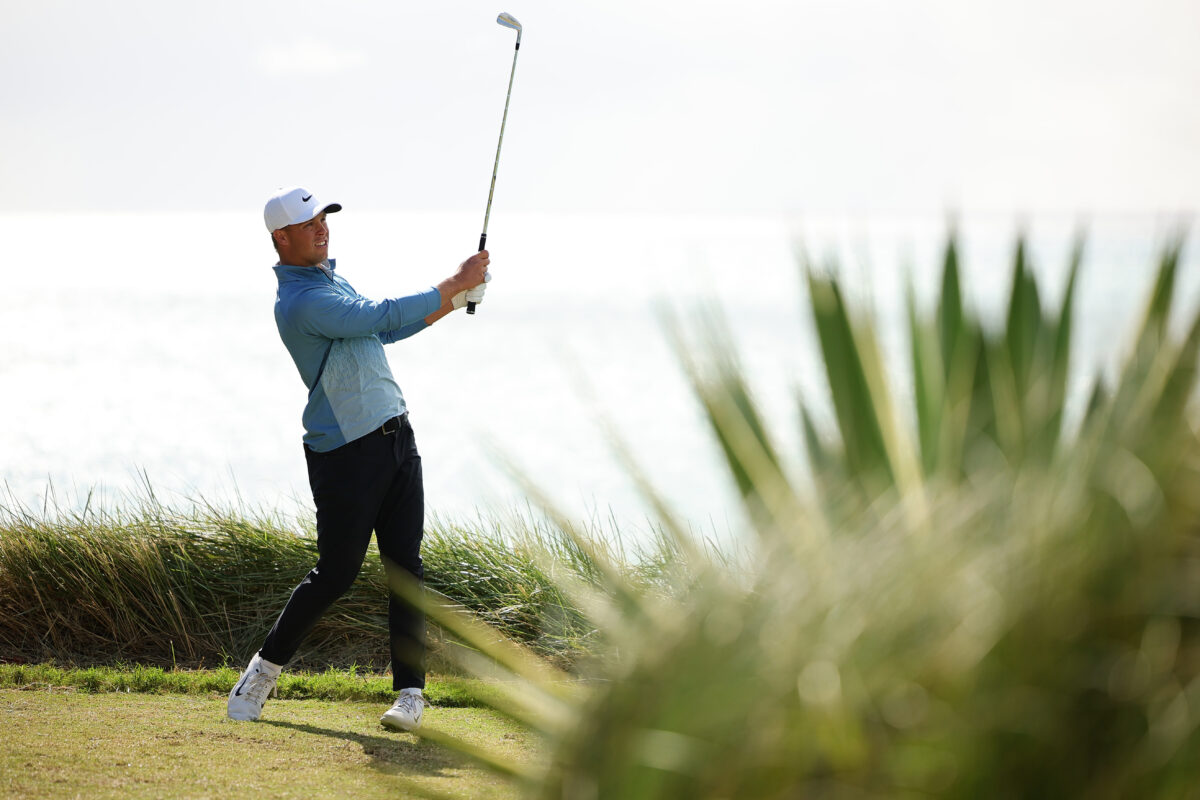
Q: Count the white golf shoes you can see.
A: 2